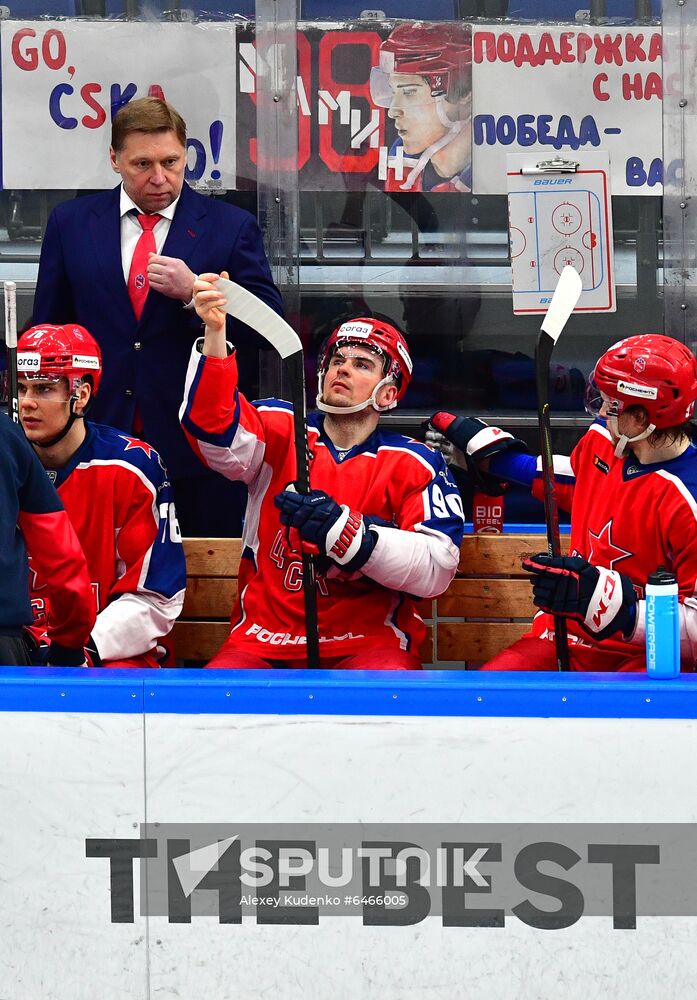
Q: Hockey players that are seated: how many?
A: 3